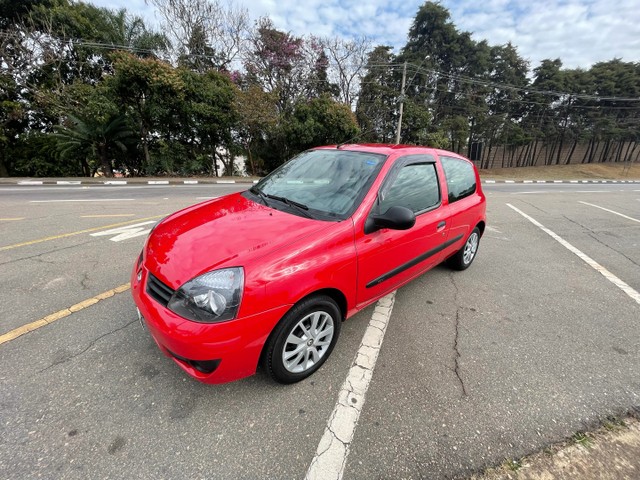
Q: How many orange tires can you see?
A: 0